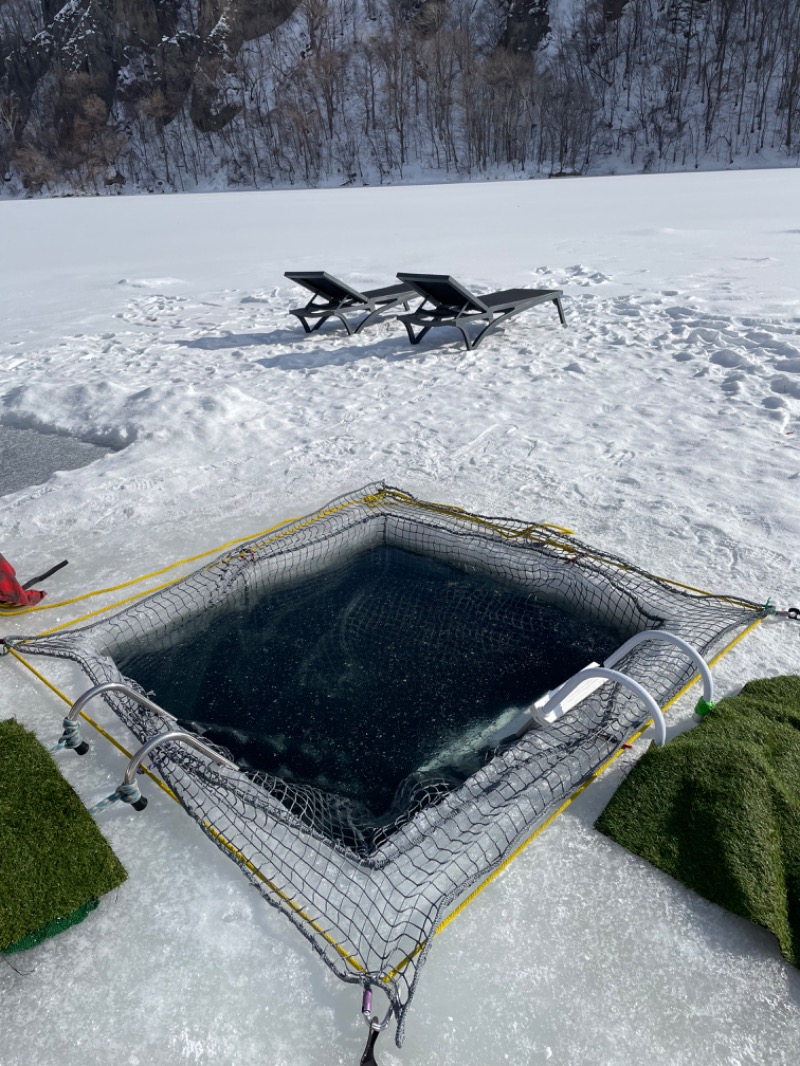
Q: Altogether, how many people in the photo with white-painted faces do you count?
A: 0